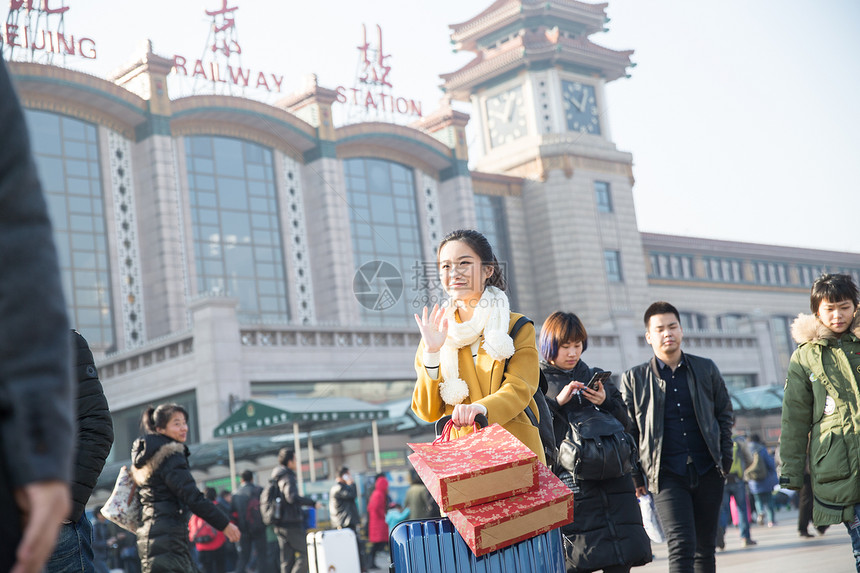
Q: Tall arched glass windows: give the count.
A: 3